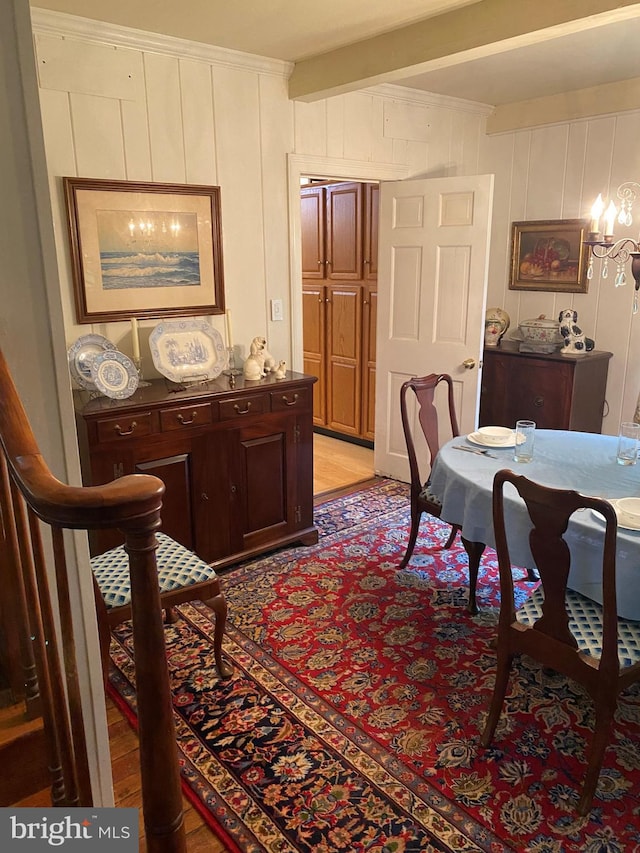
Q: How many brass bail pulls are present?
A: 4